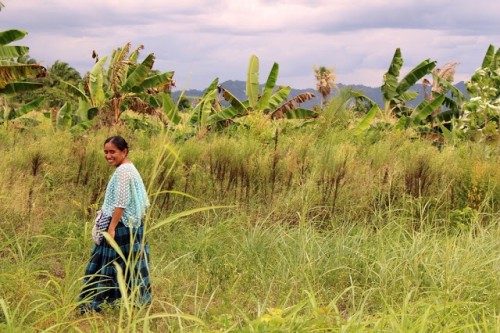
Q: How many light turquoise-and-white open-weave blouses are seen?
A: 1